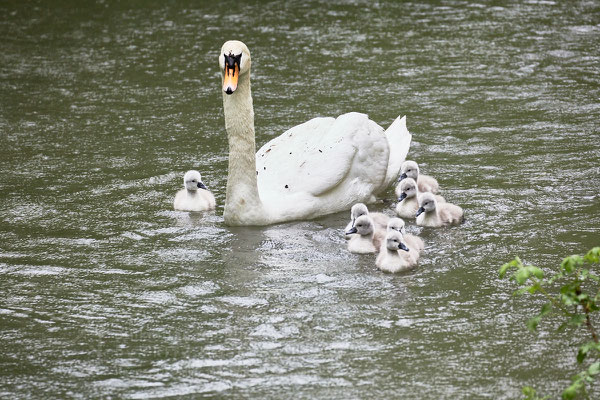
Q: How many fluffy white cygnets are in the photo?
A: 8